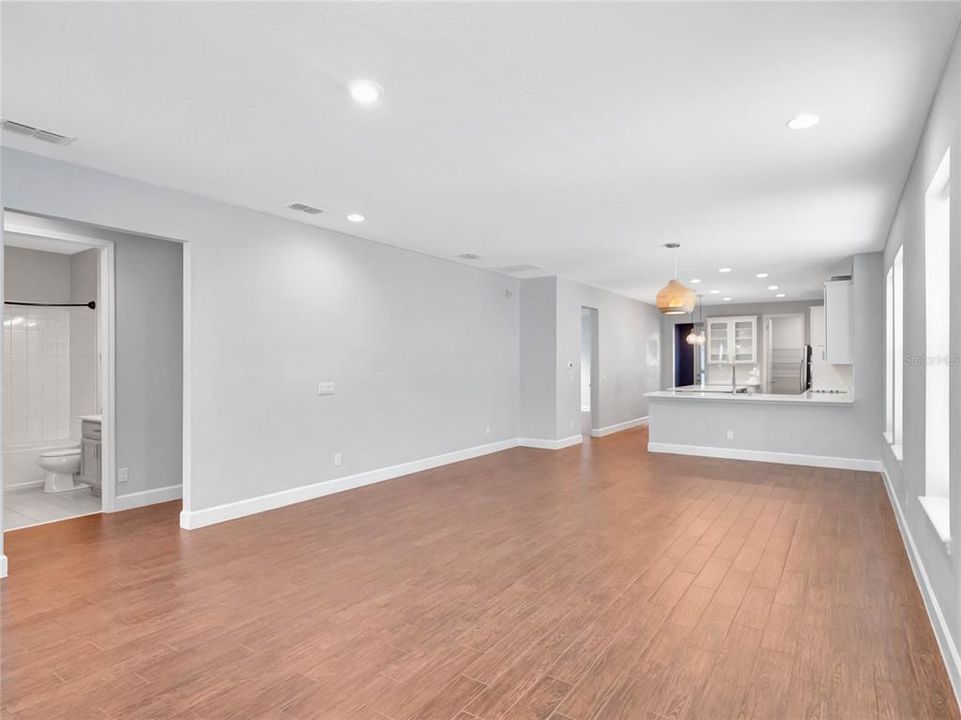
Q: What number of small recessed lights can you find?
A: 10